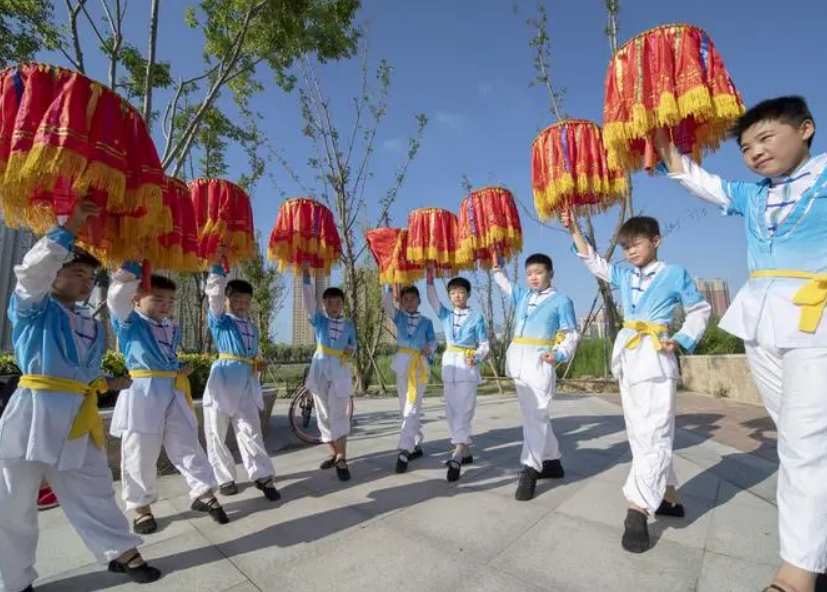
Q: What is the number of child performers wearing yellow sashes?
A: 9